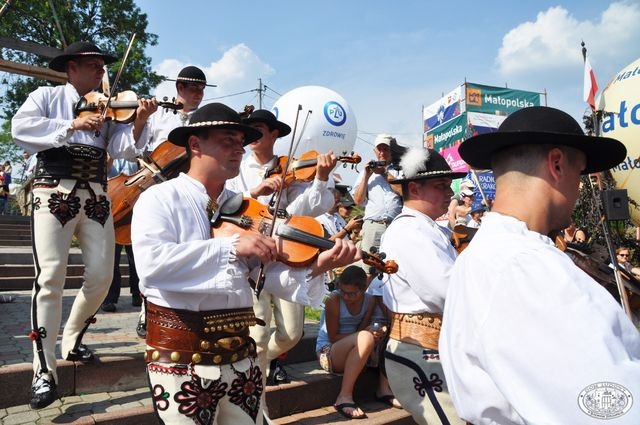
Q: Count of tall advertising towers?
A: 1